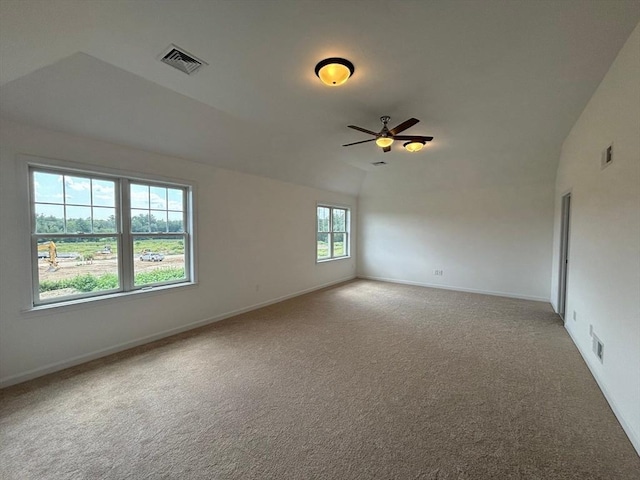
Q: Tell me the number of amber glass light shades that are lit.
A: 3